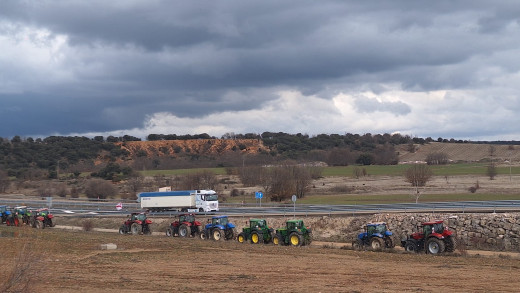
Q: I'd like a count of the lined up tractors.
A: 10